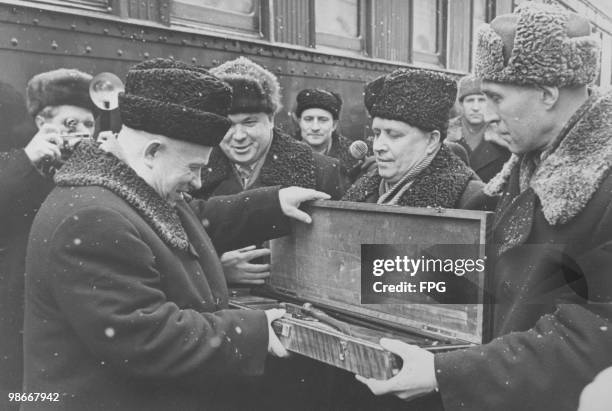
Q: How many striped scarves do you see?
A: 1